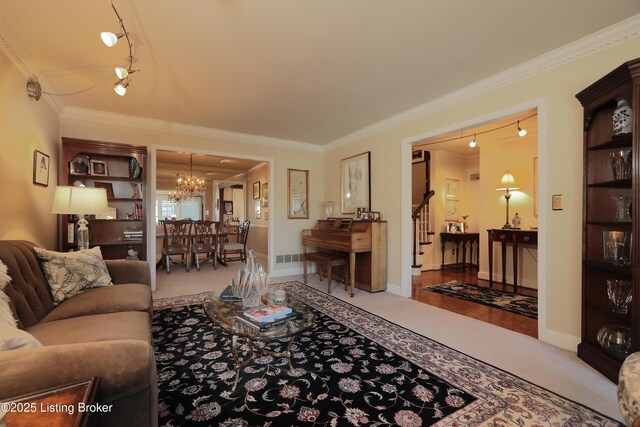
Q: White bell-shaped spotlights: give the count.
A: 5